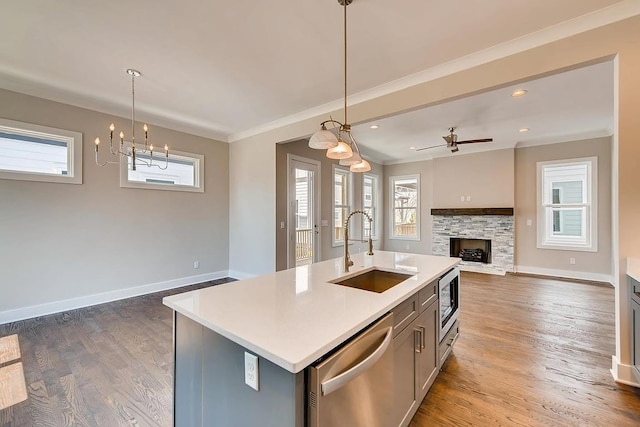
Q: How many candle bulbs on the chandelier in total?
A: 6